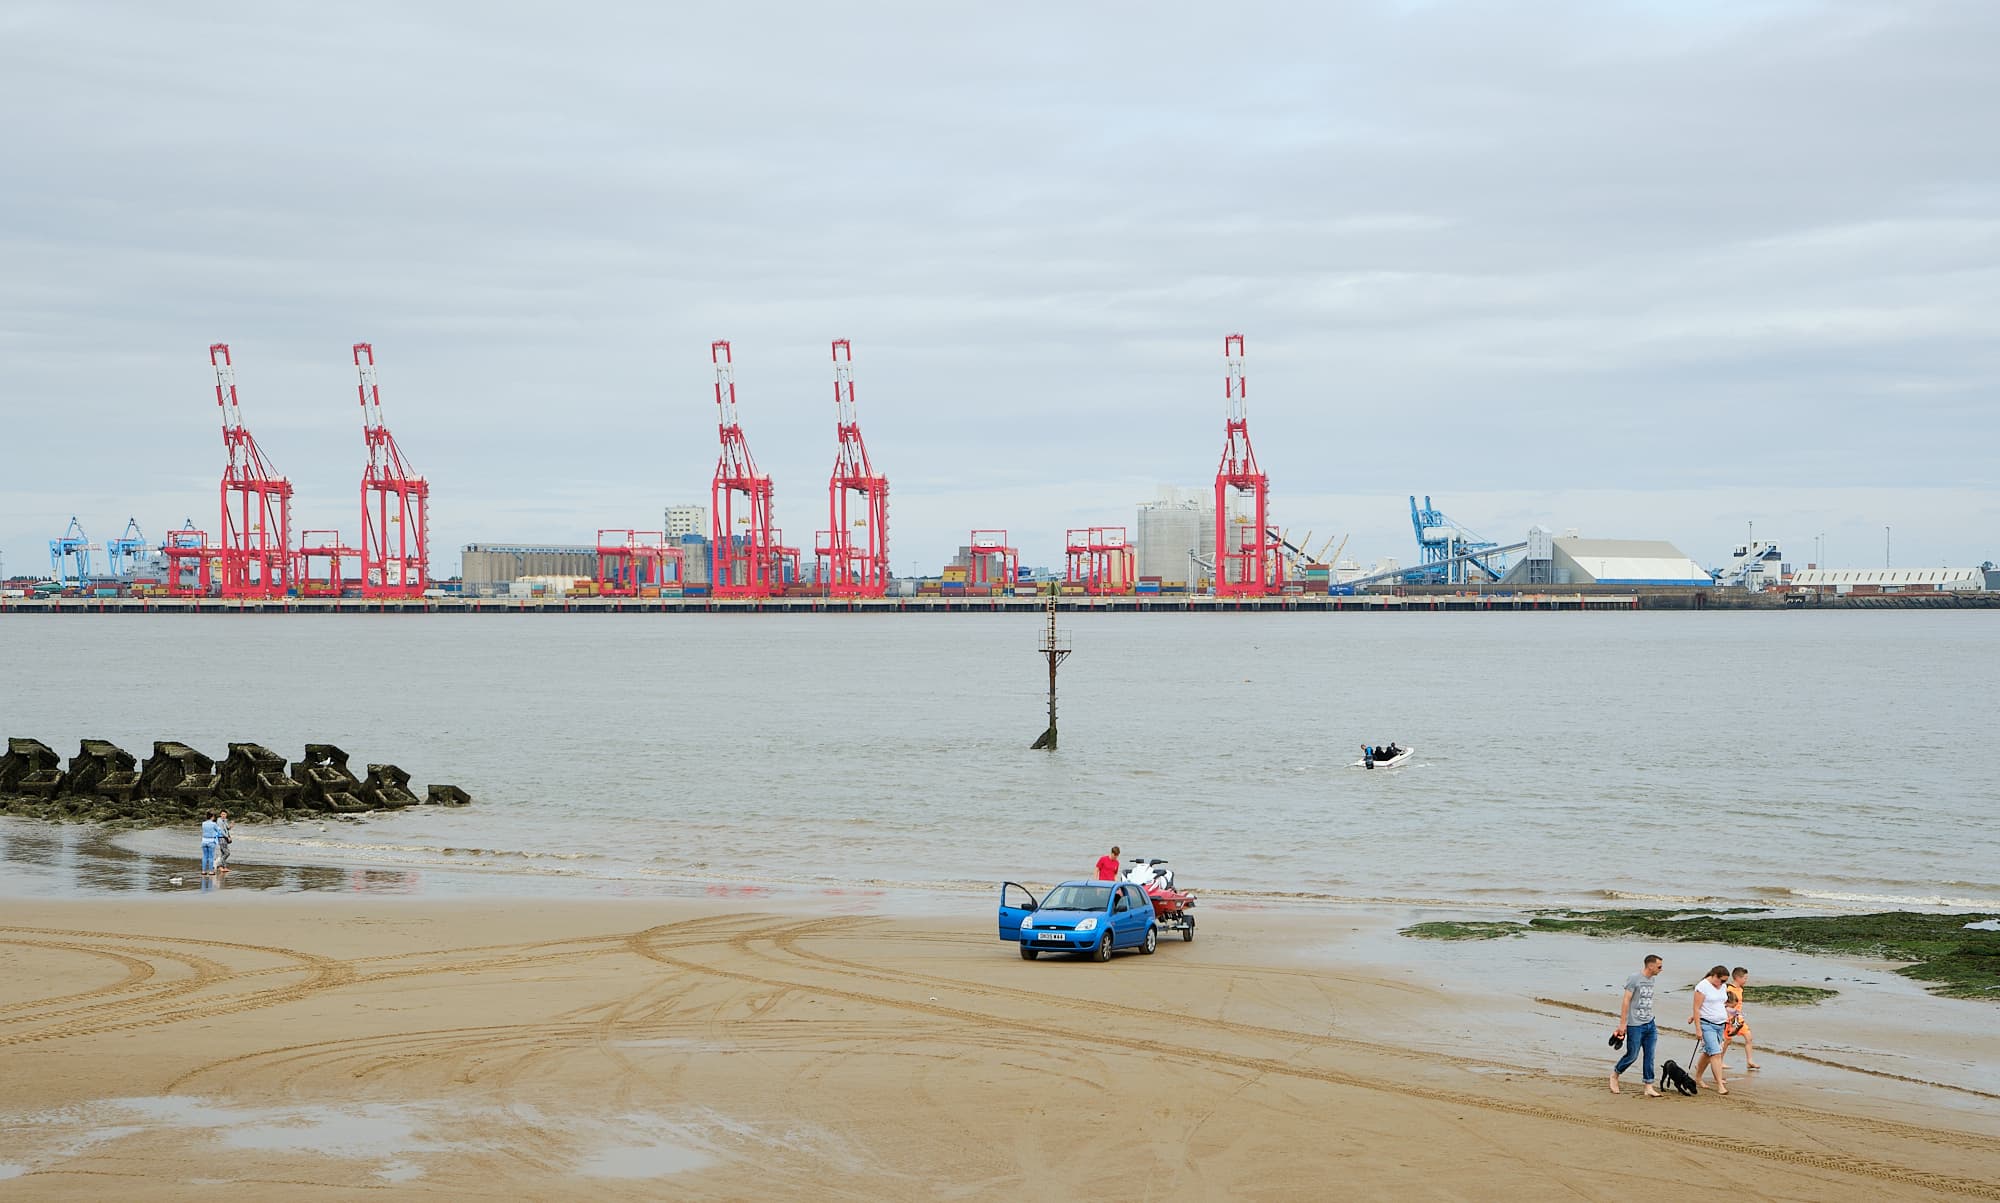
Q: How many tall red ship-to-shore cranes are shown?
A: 5